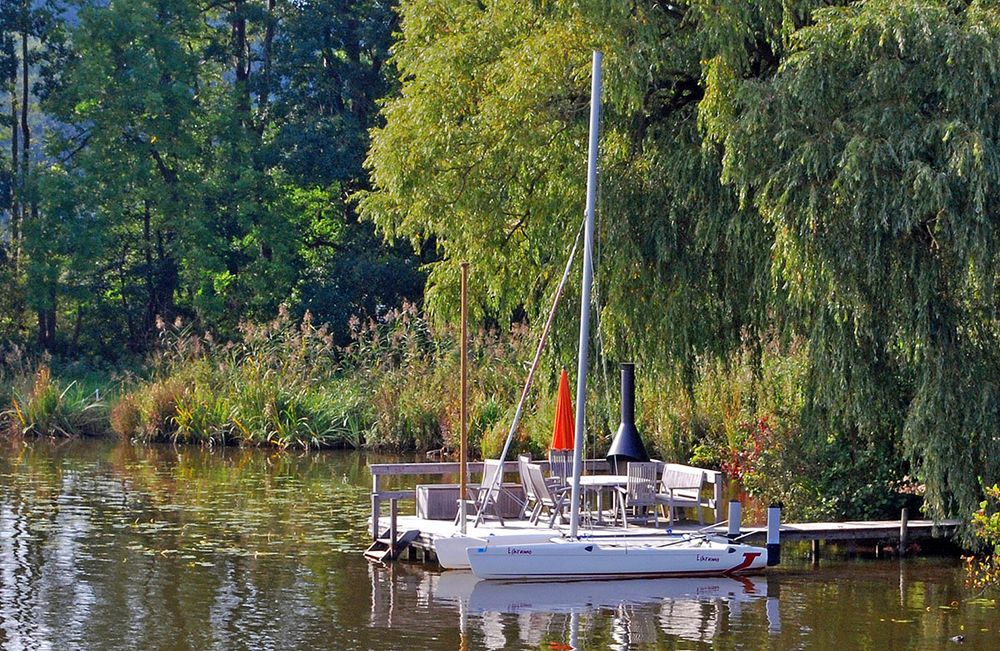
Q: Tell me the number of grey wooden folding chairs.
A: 5